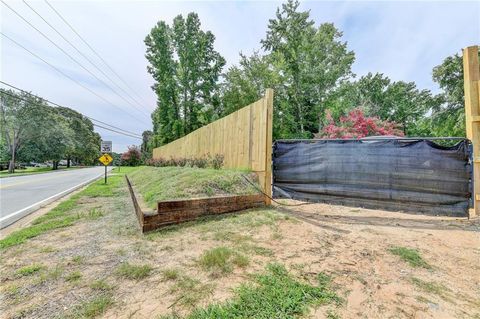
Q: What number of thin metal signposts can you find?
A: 1